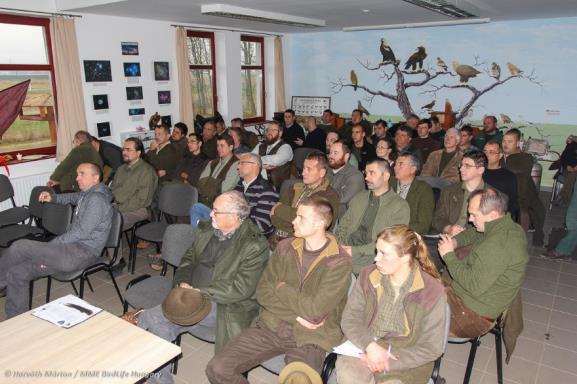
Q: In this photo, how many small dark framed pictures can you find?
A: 10